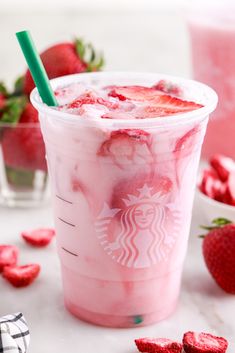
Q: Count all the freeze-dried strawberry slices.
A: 5